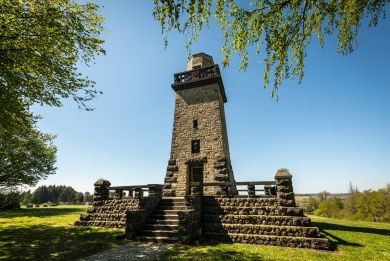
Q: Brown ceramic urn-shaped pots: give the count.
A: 0